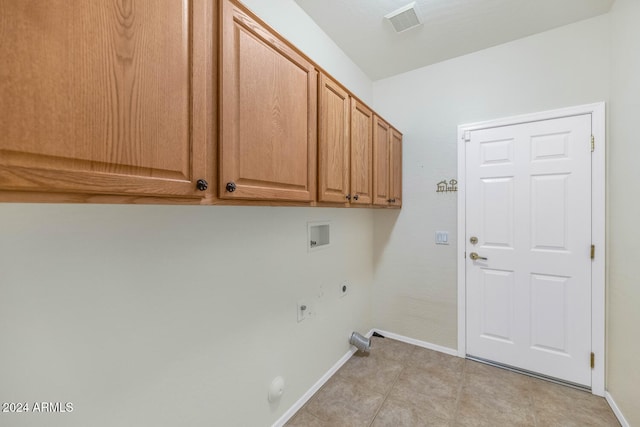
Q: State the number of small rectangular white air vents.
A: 1